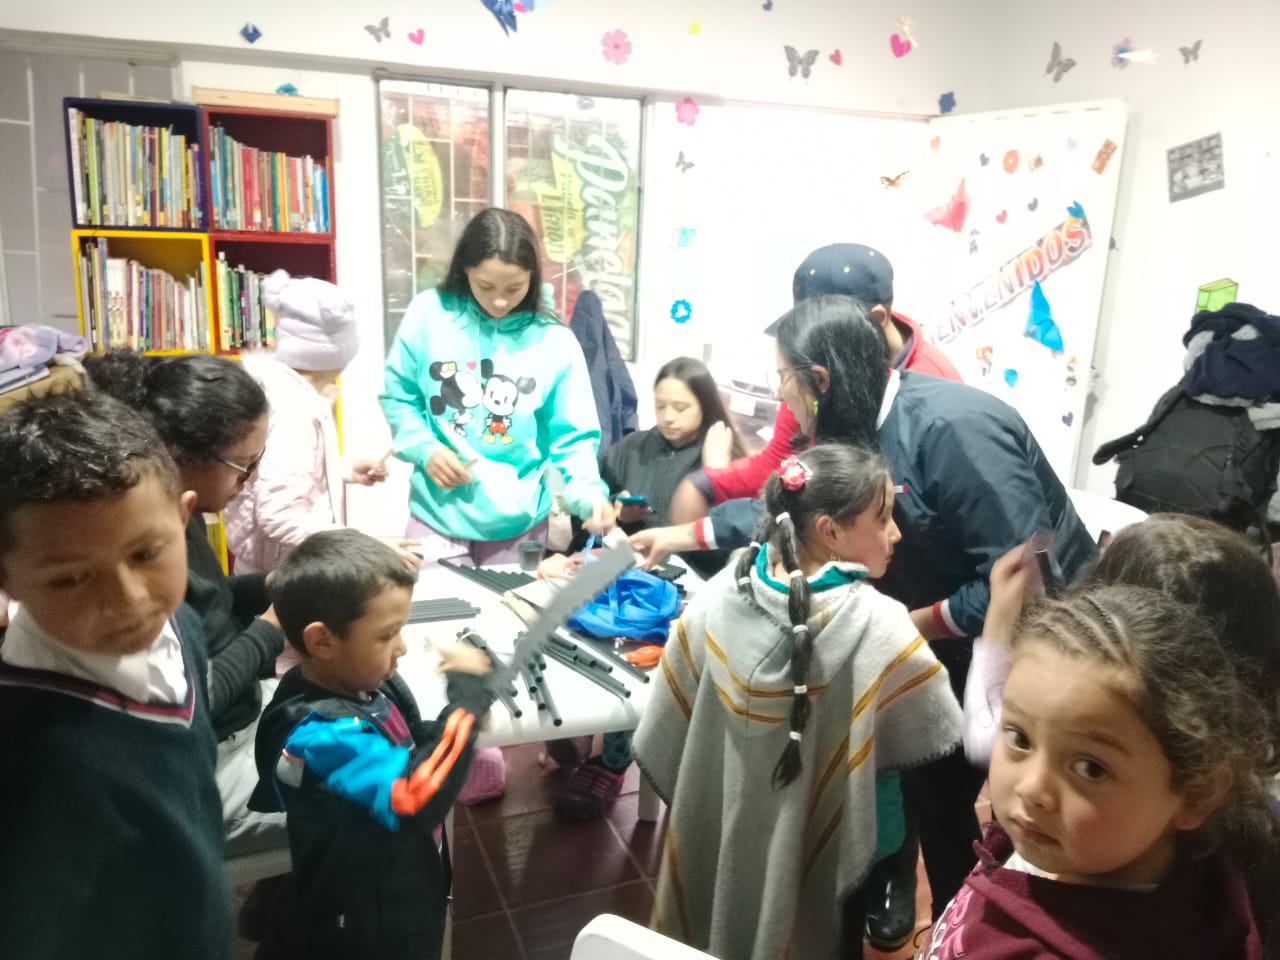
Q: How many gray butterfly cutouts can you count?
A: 5